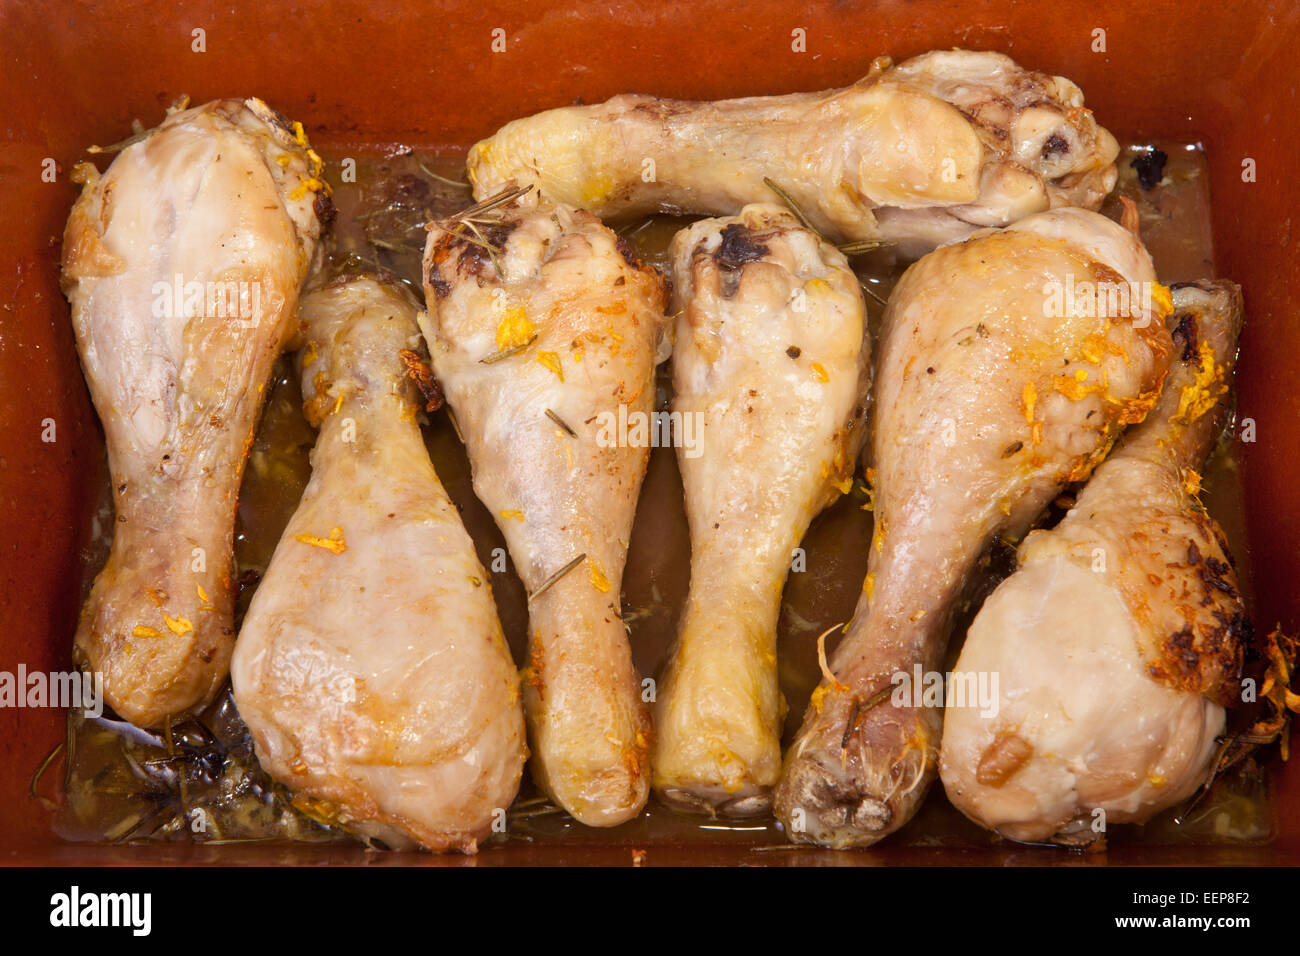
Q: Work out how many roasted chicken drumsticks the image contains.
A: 7